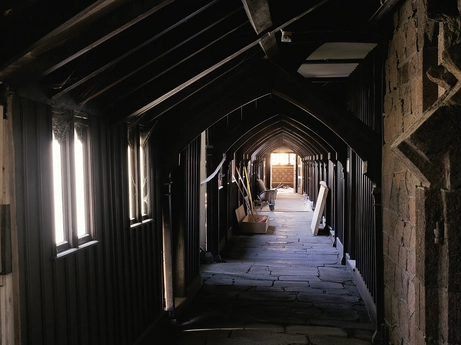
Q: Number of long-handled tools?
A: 3